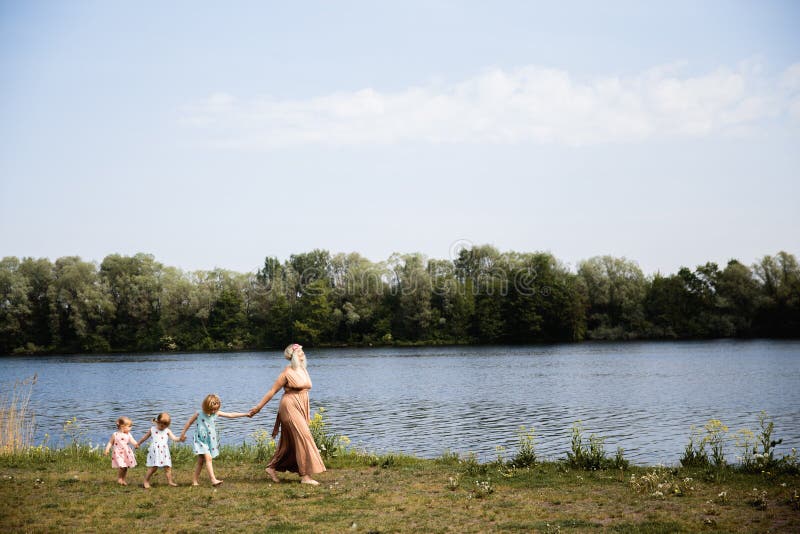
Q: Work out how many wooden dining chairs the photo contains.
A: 0